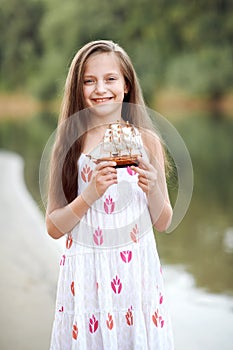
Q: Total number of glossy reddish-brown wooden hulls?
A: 1